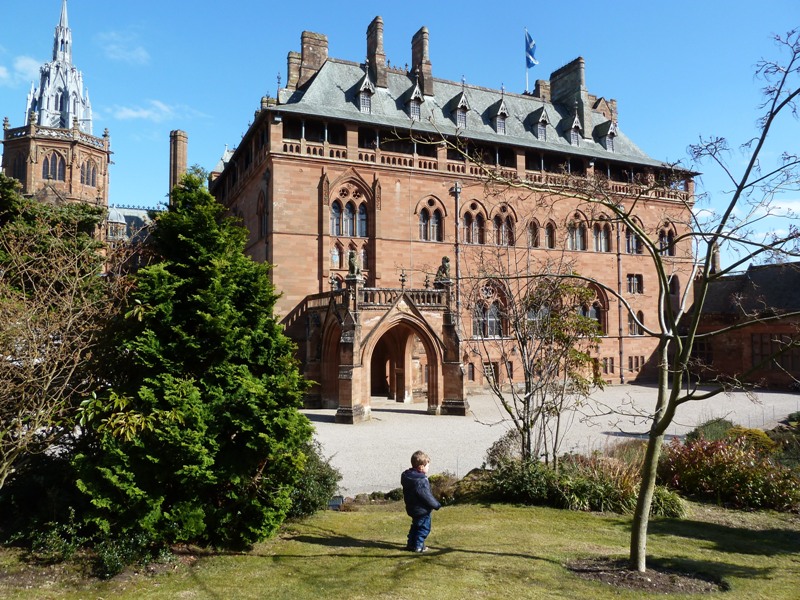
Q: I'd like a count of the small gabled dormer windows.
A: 7